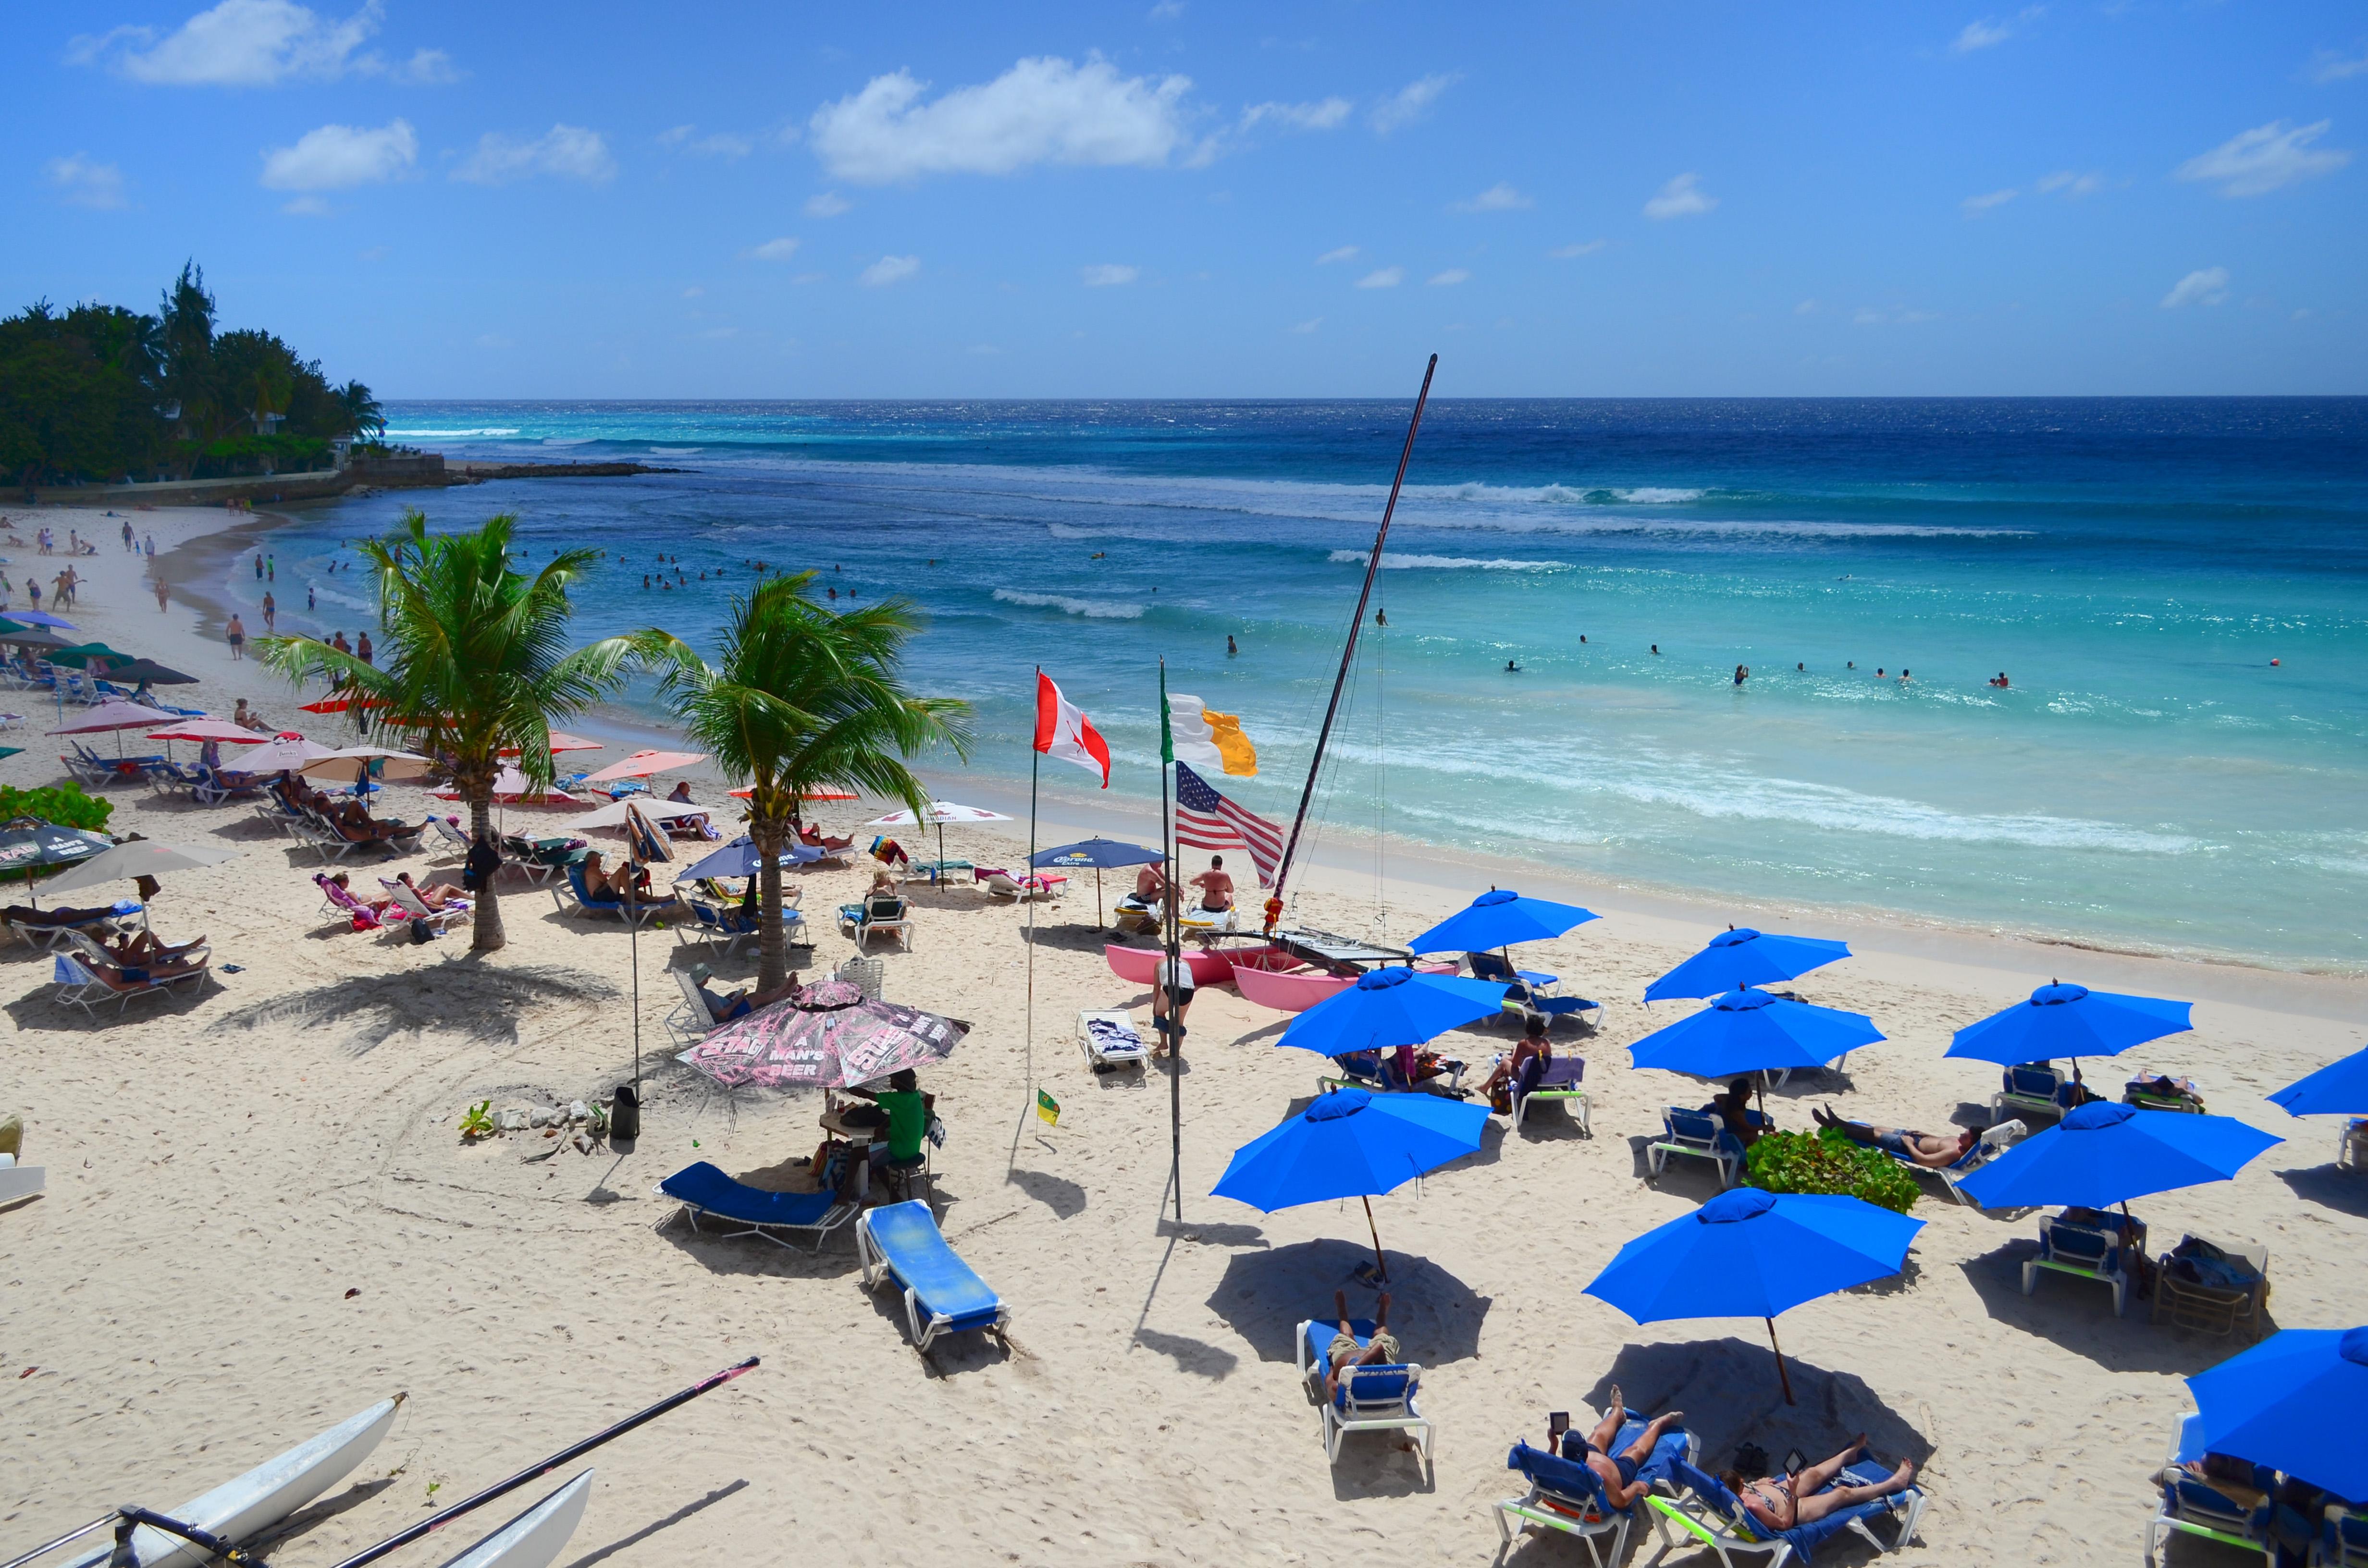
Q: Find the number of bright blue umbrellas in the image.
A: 10